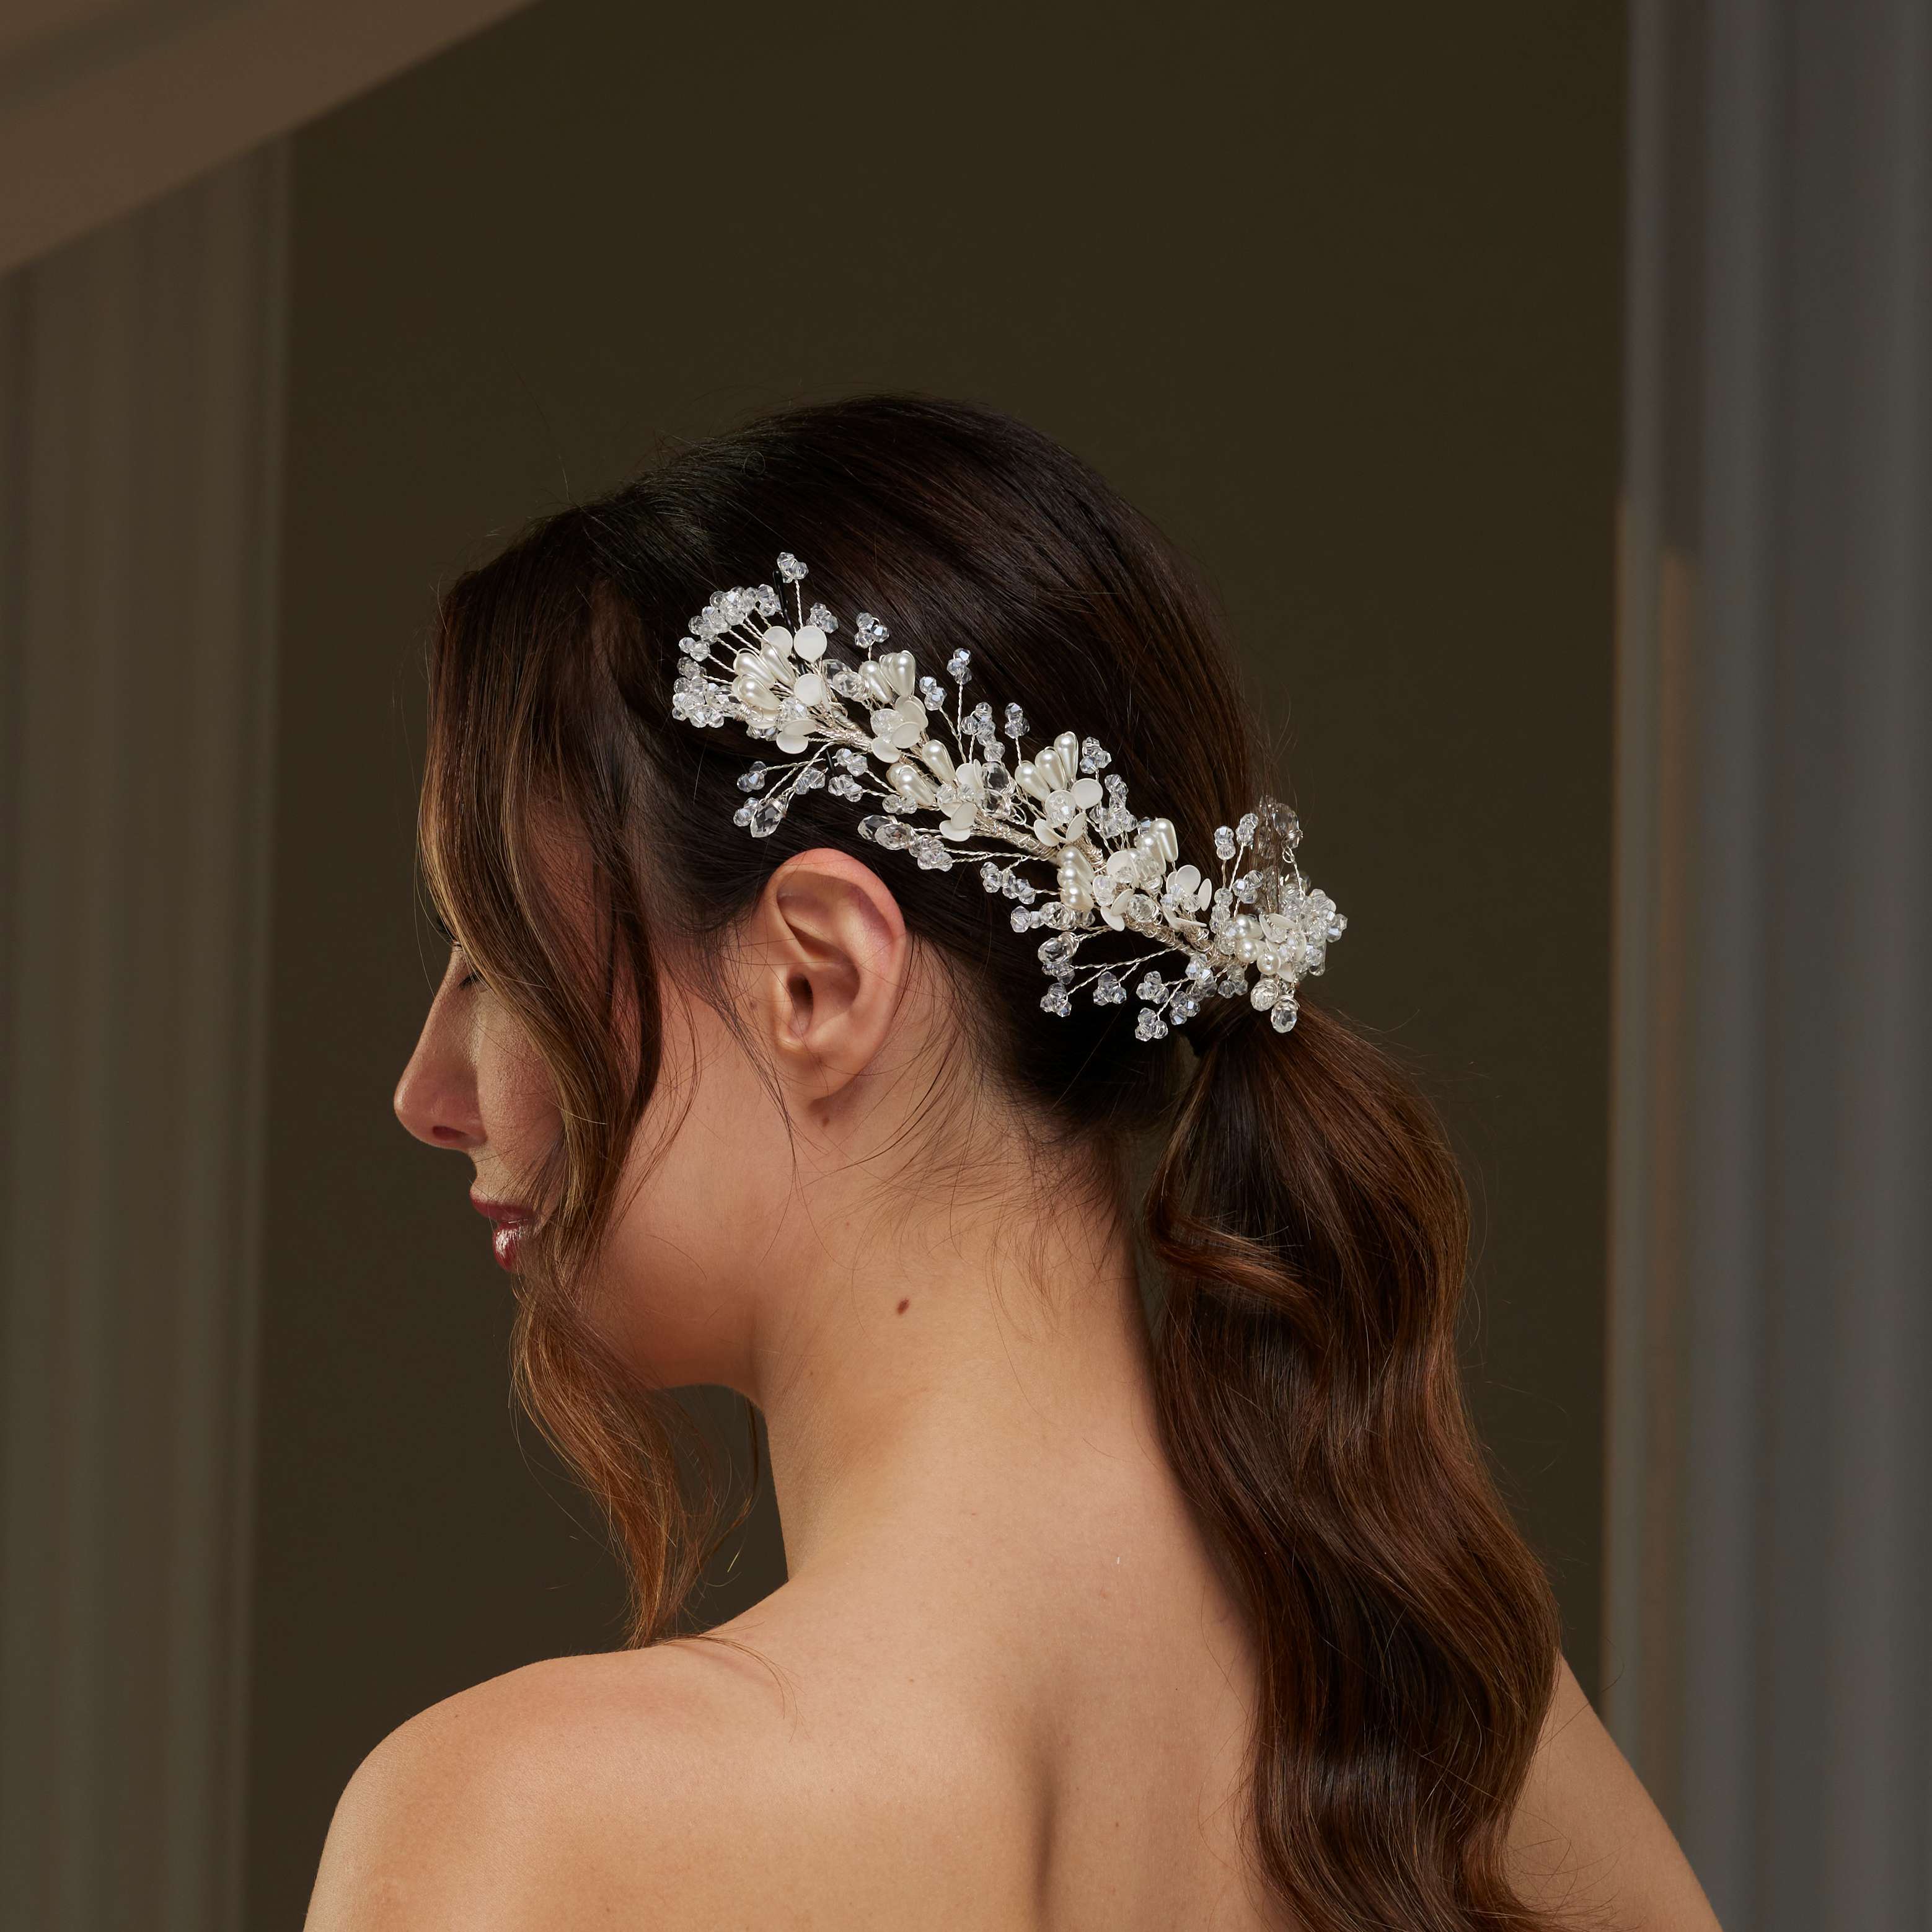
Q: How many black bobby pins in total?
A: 1